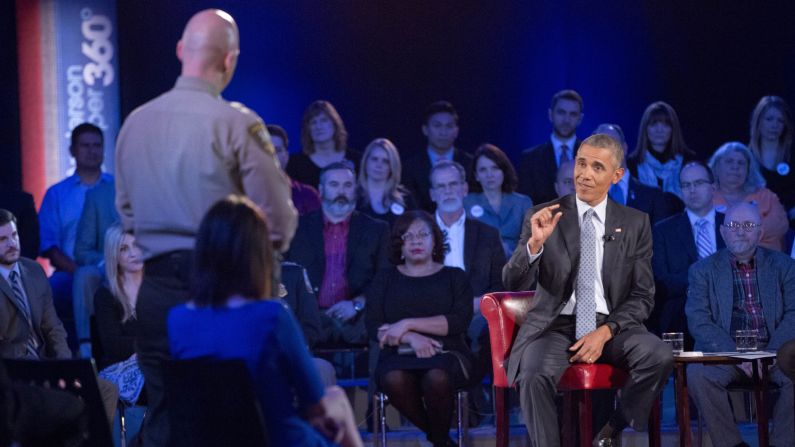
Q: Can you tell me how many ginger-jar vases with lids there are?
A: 0